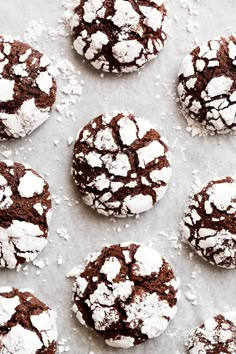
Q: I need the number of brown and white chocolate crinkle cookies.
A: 9